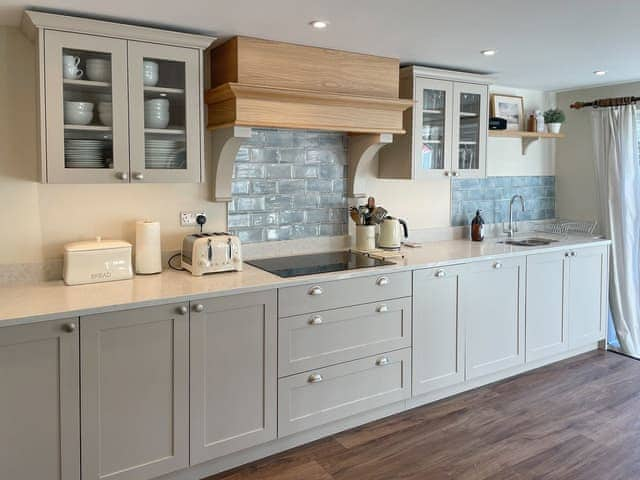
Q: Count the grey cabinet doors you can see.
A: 11